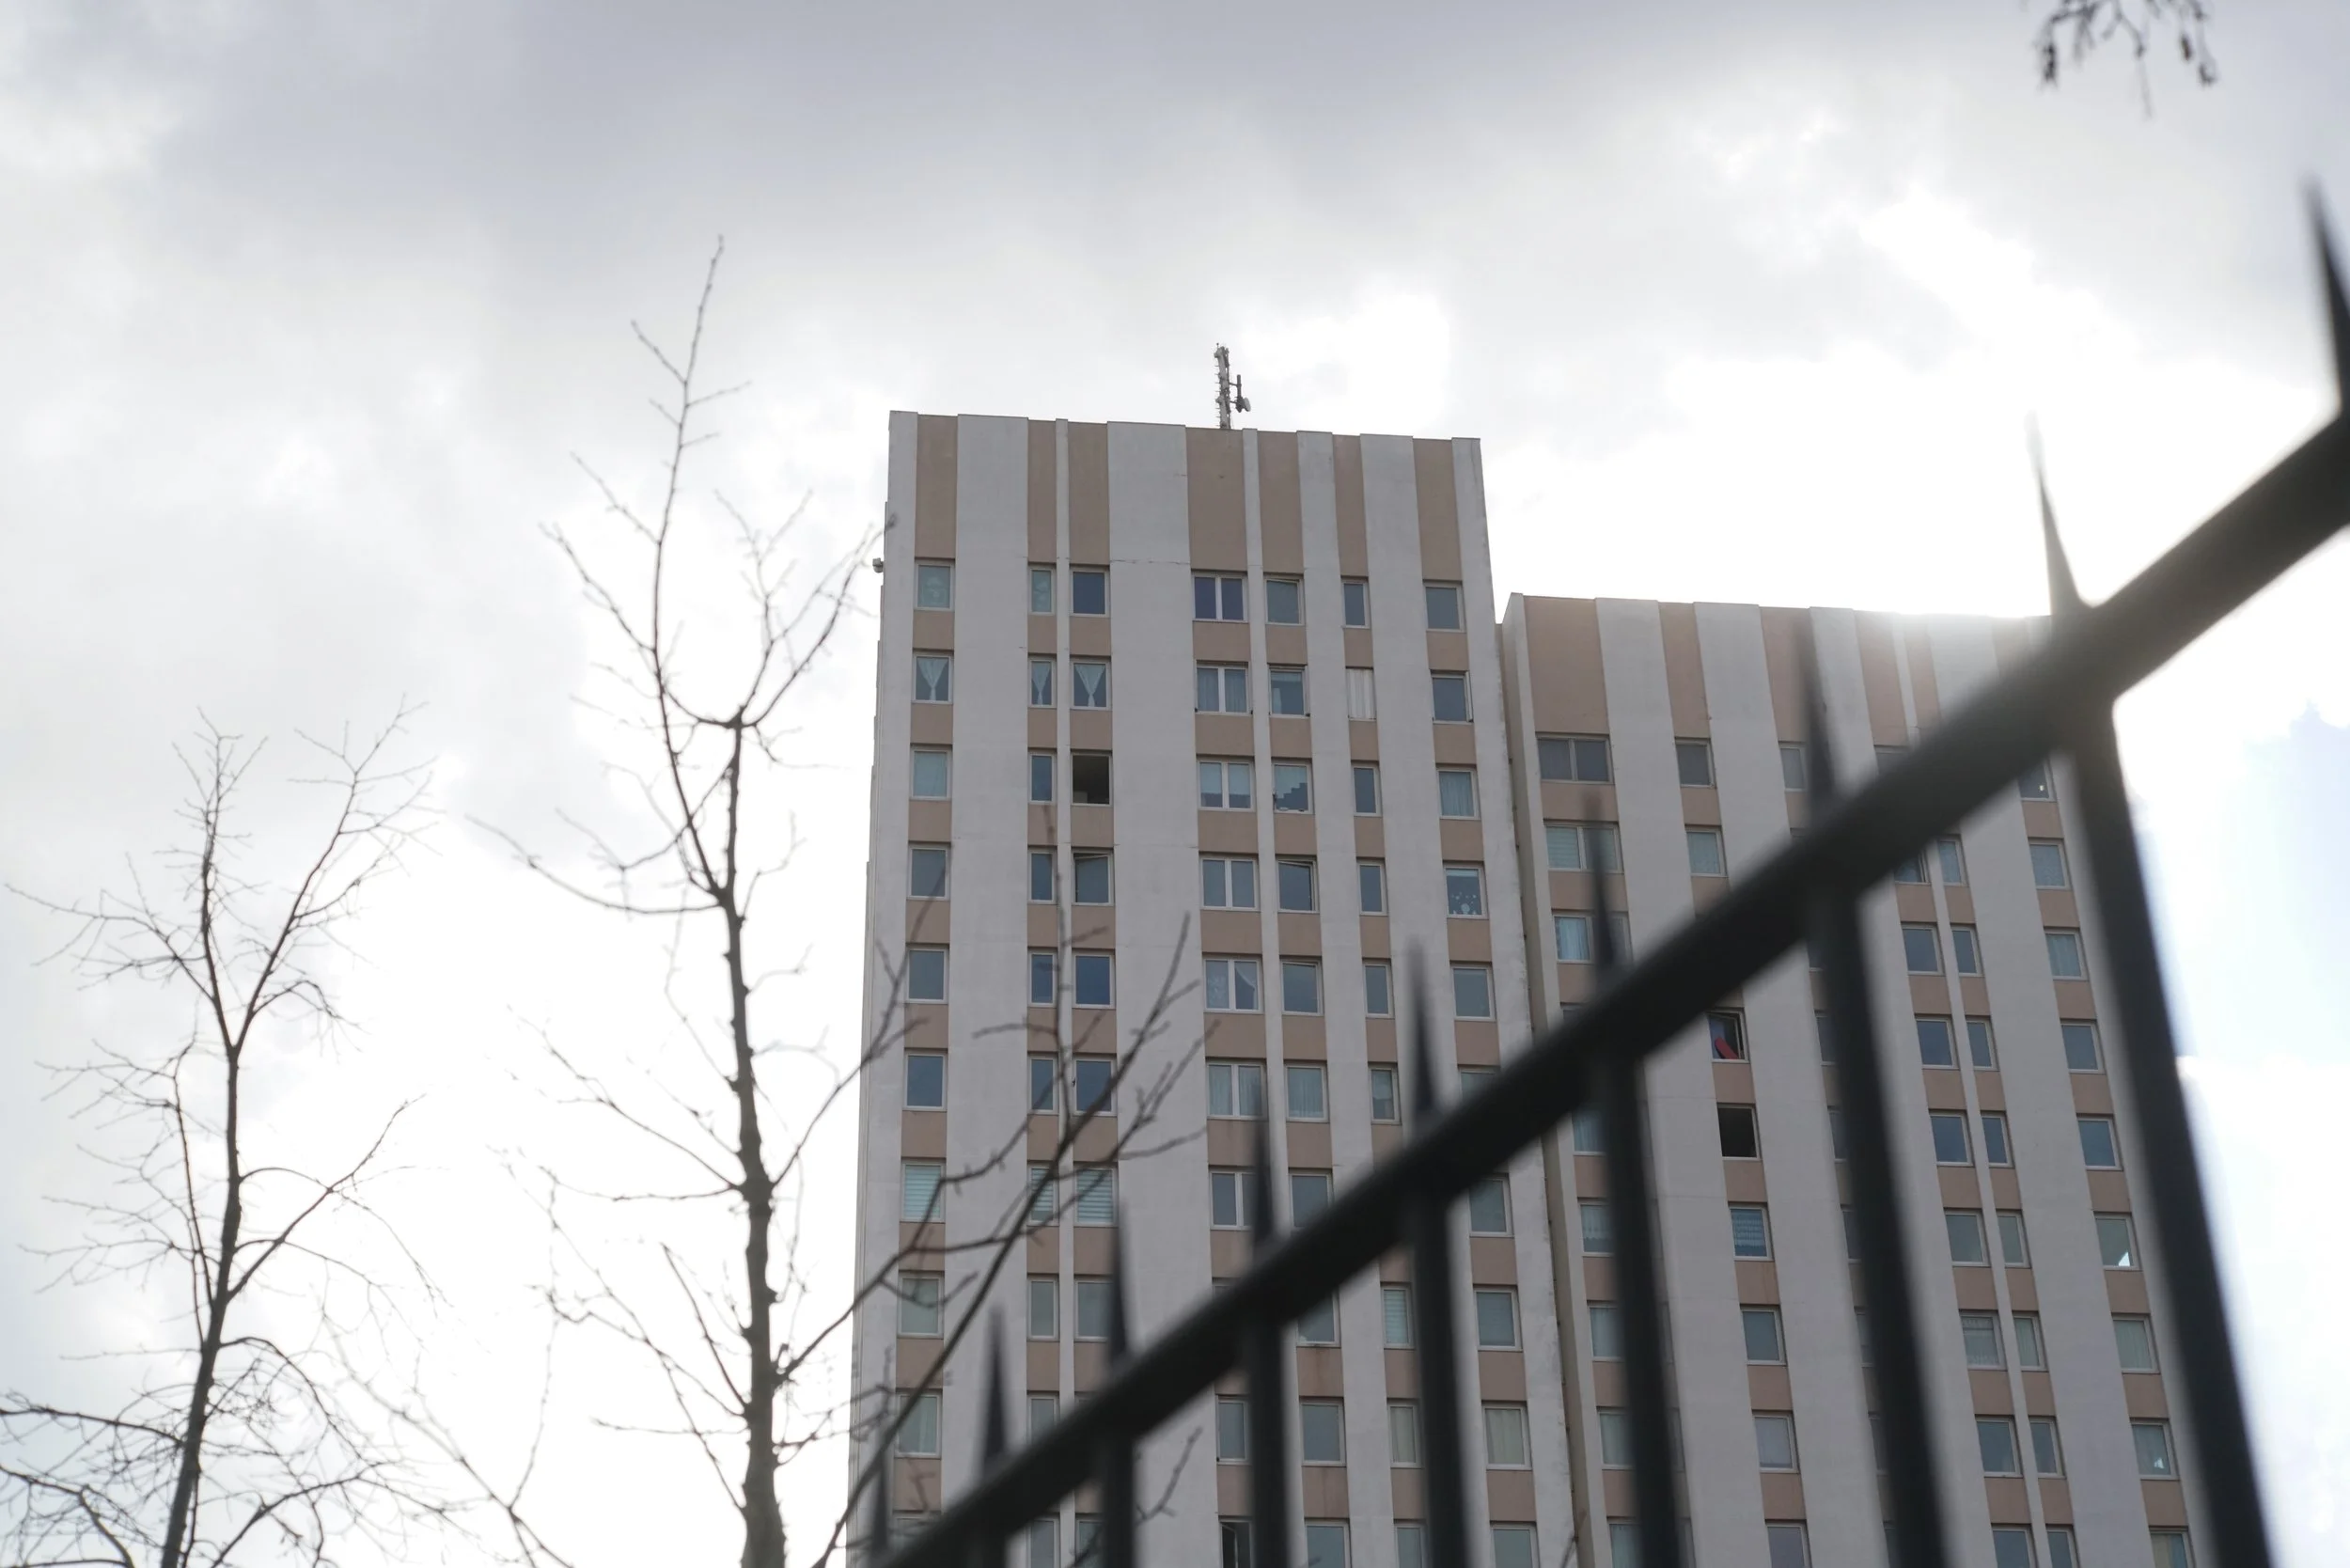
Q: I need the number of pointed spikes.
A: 9